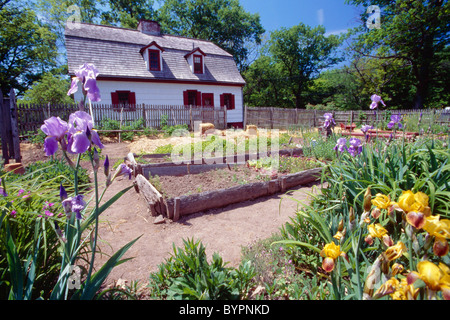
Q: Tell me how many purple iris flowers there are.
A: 11